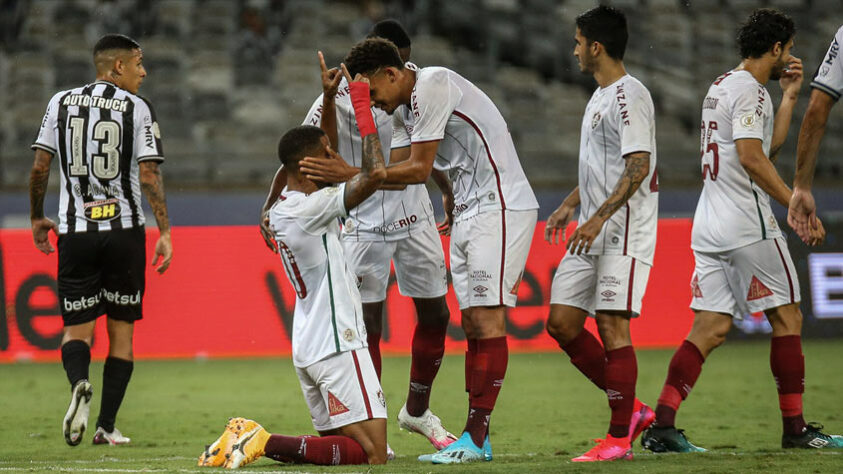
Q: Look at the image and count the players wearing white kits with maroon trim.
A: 5